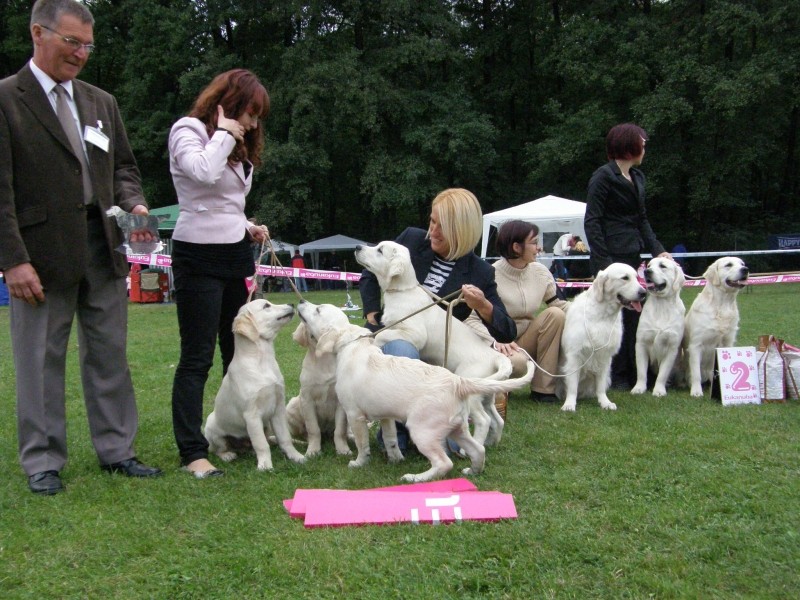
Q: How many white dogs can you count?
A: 7